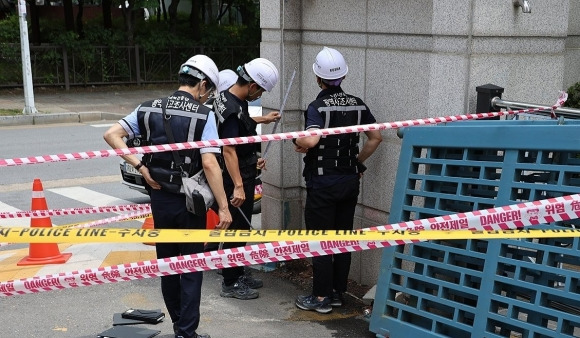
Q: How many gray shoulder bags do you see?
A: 1